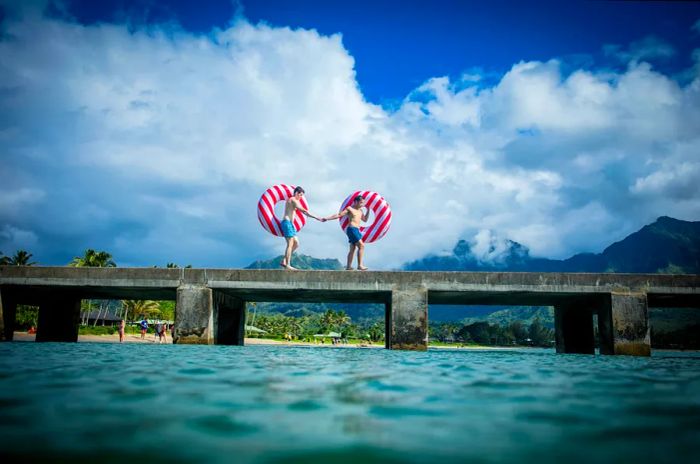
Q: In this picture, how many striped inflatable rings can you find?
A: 2